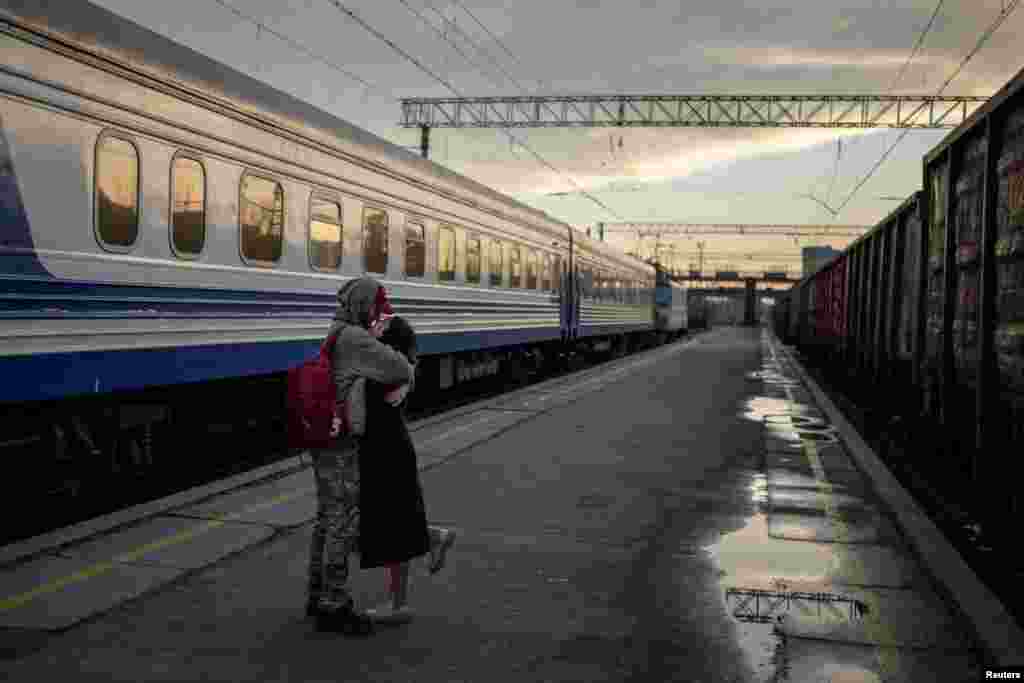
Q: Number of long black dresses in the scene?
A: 1